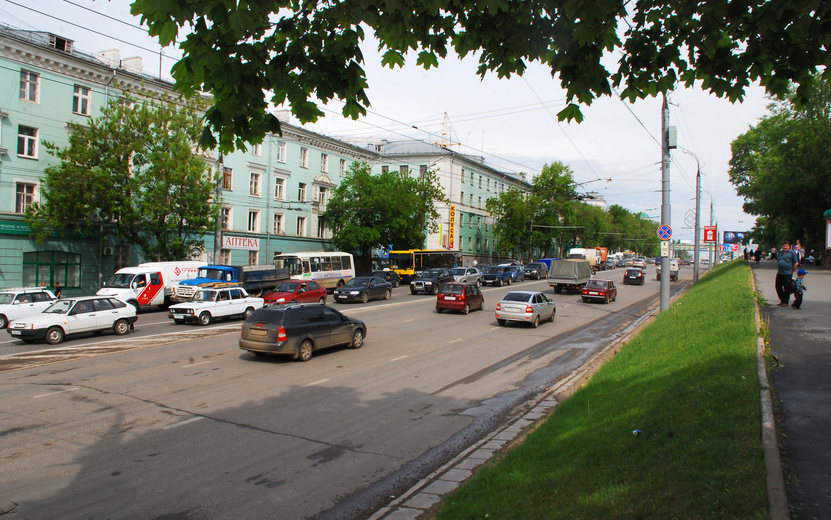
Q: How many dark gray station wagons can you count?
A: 1